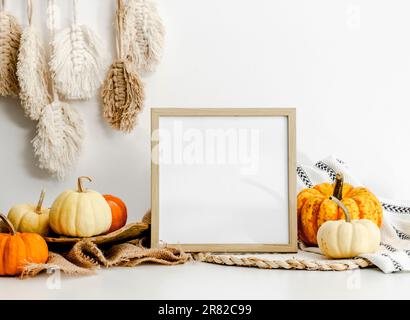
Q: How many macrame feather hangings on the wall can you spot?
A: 6